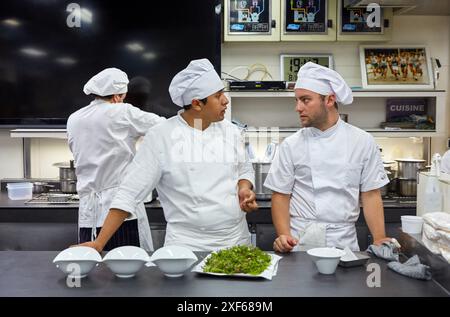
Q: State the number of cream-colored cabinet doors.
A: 3